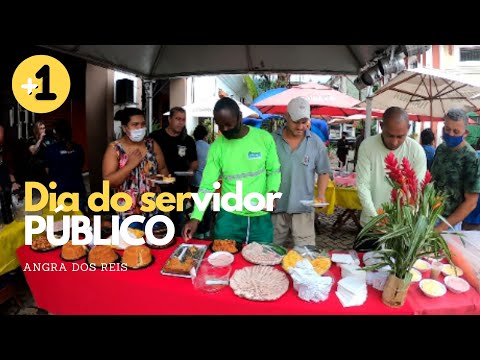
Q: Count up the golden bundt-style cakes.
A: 3